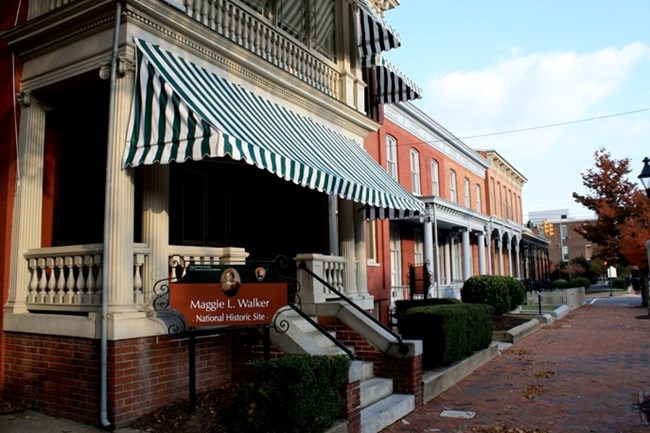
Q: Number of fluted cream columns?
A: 5